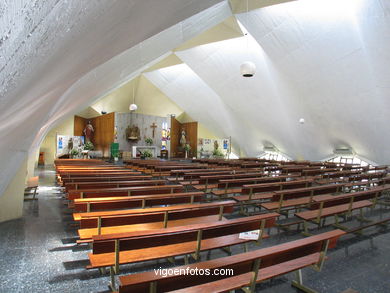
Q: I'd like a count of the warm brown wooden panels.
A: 2